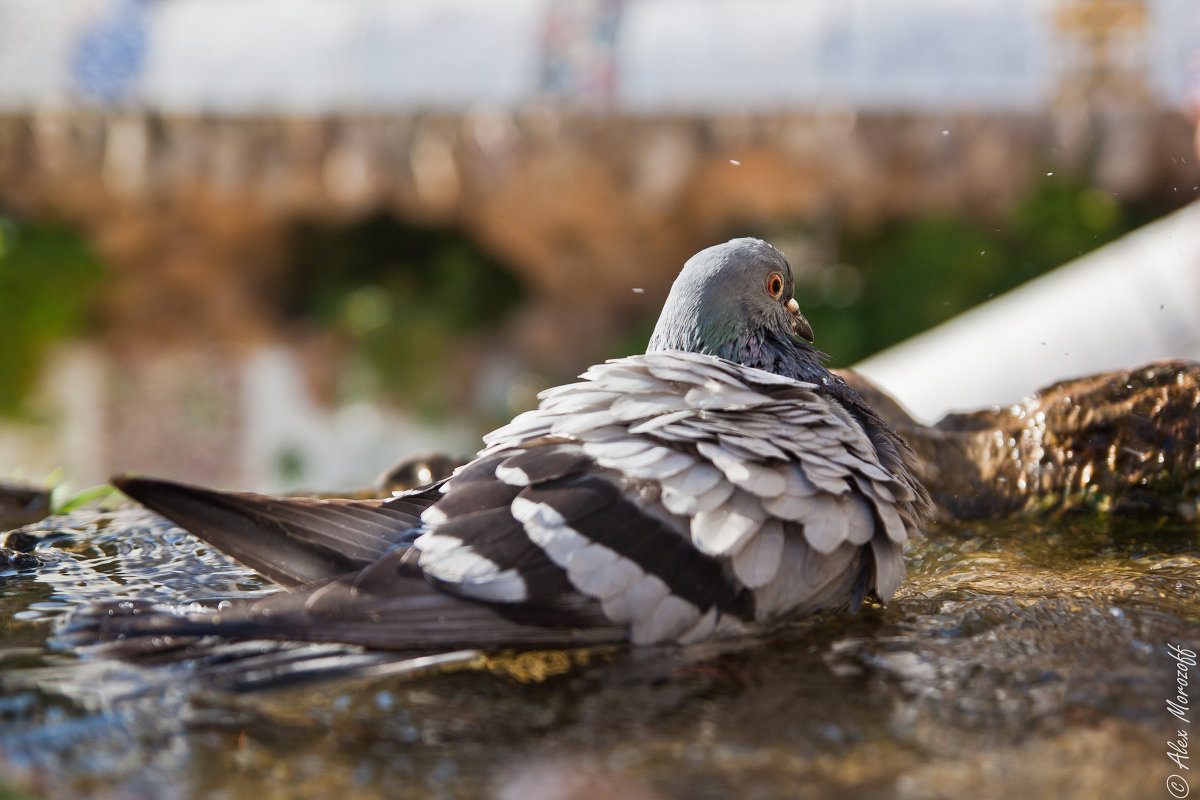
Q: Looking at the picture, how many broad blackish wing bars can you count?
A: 2